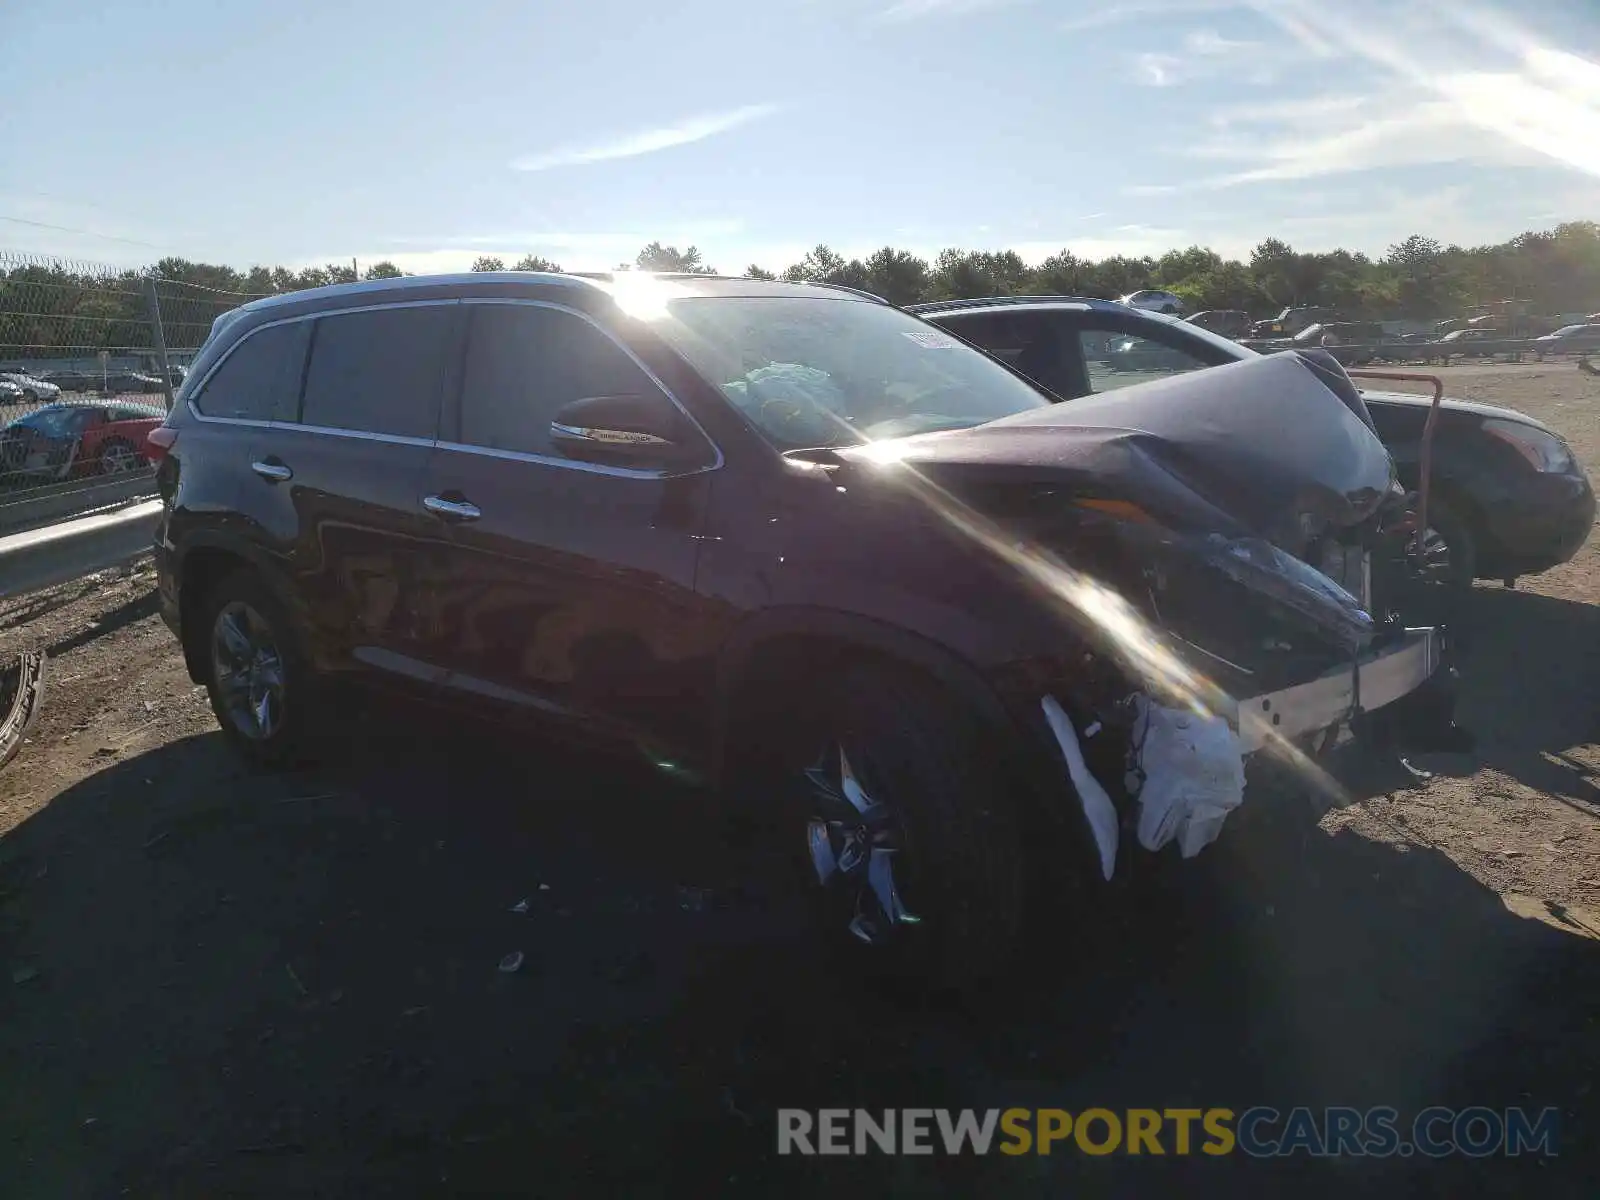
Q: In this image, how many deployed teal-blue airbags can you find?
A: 1